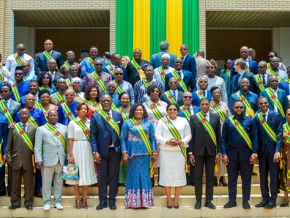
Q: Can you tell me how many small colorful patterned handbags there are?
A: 1